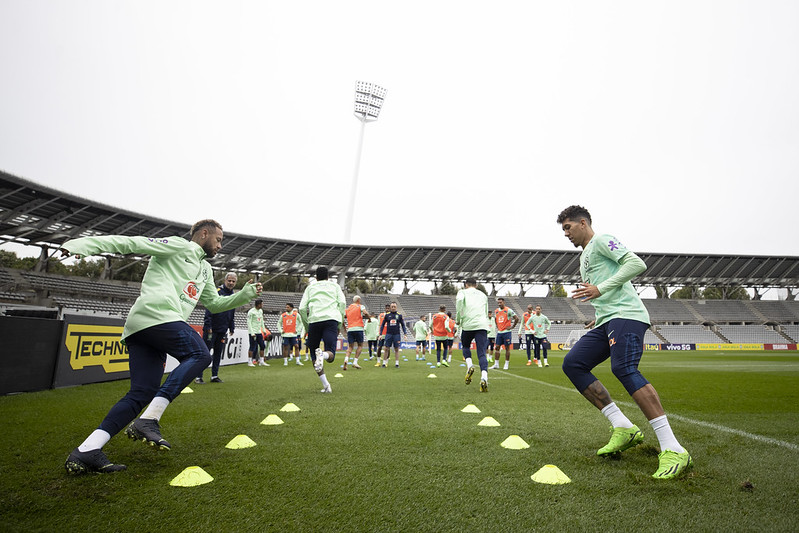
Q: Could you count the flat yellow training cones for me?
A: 11